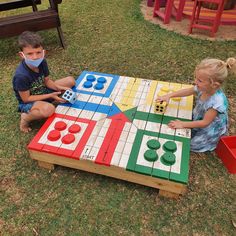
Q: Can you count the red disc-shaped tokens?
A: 4